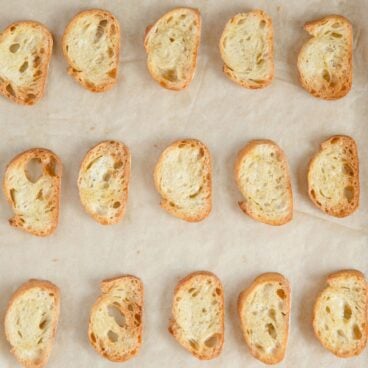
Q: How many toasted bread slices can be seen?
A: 15